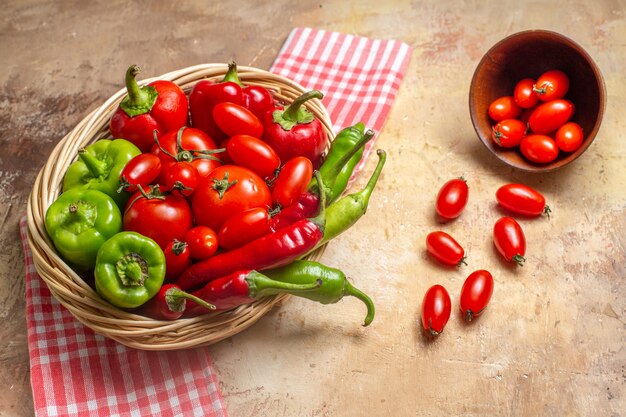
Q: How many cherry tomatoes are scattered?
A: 6